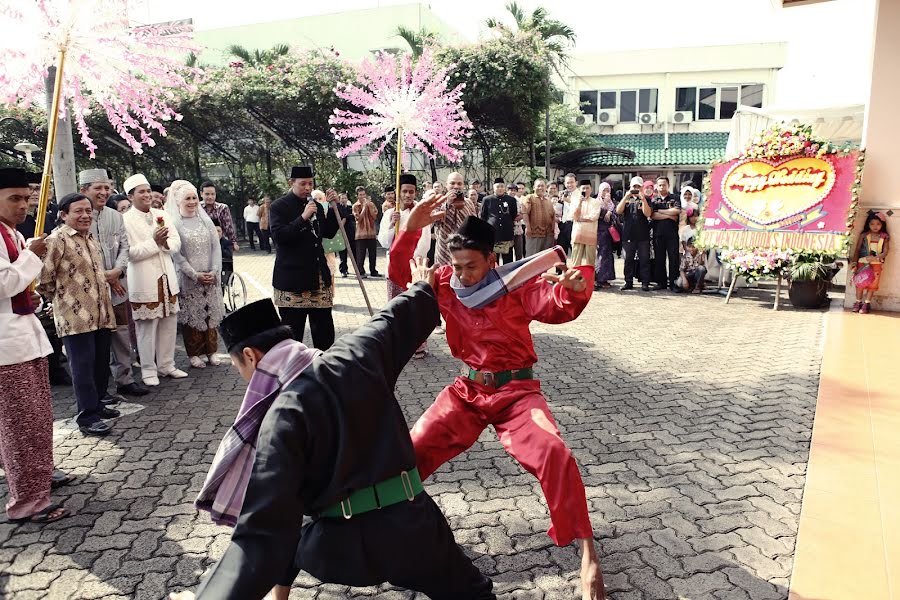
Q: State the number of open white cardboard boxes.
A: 0